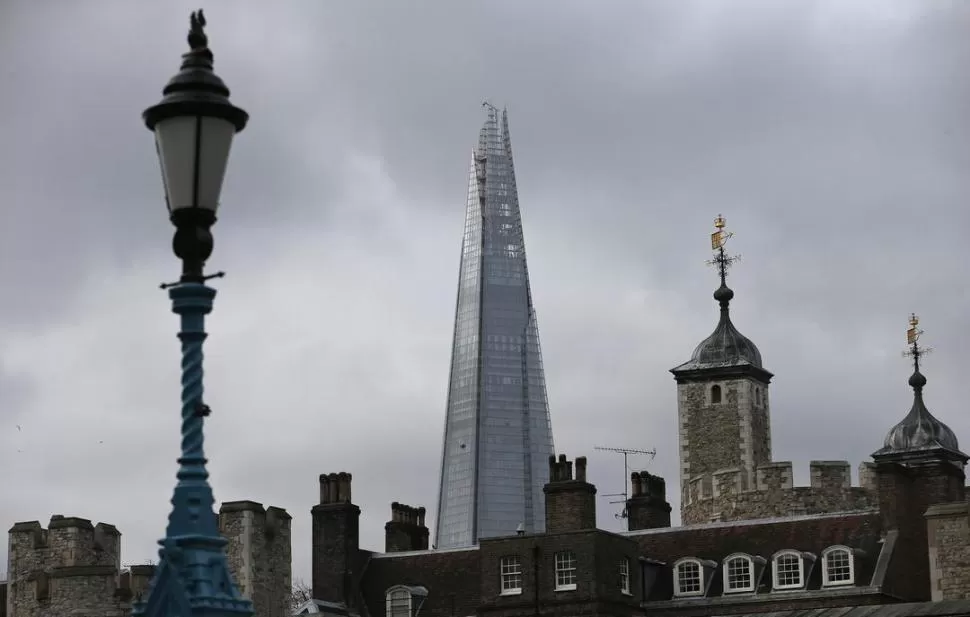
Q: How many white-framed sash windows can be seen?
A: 8